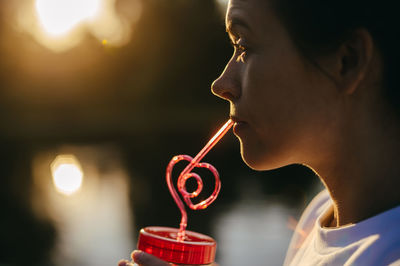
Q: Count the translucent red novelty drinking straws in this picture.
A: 1